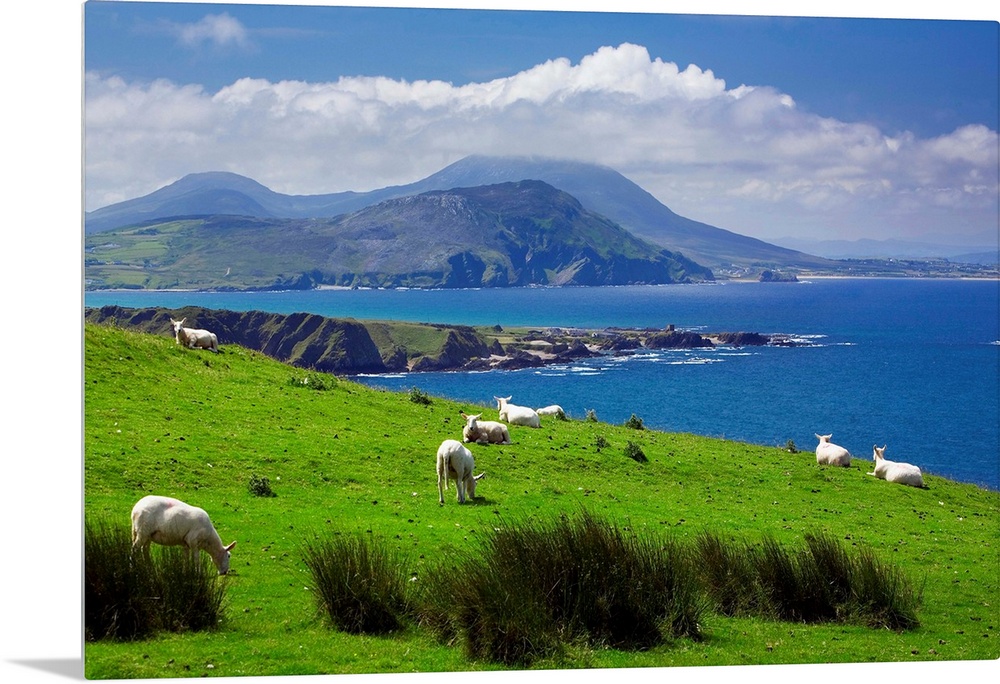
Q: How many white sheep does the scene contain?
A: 8